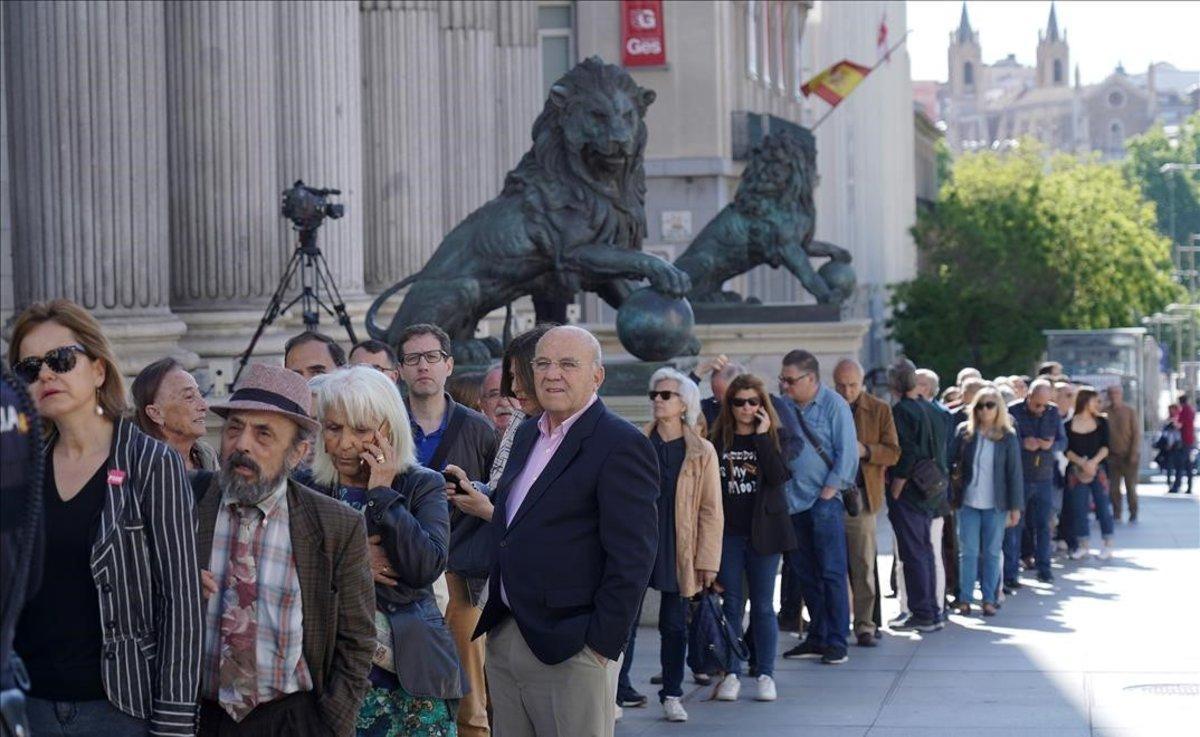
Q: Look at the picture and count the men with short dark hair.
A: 4